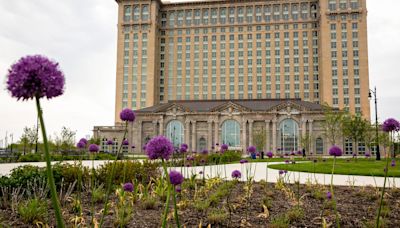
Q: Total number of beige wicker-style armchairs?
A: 0